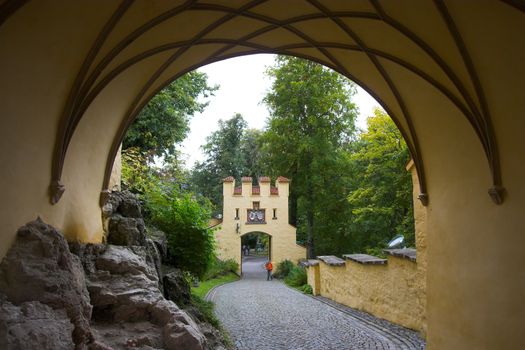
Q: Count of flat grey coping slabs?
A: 4